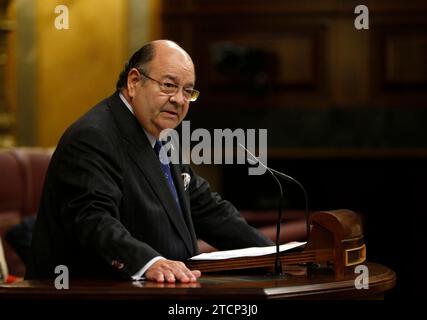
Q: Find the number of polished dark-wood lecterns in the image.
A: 1